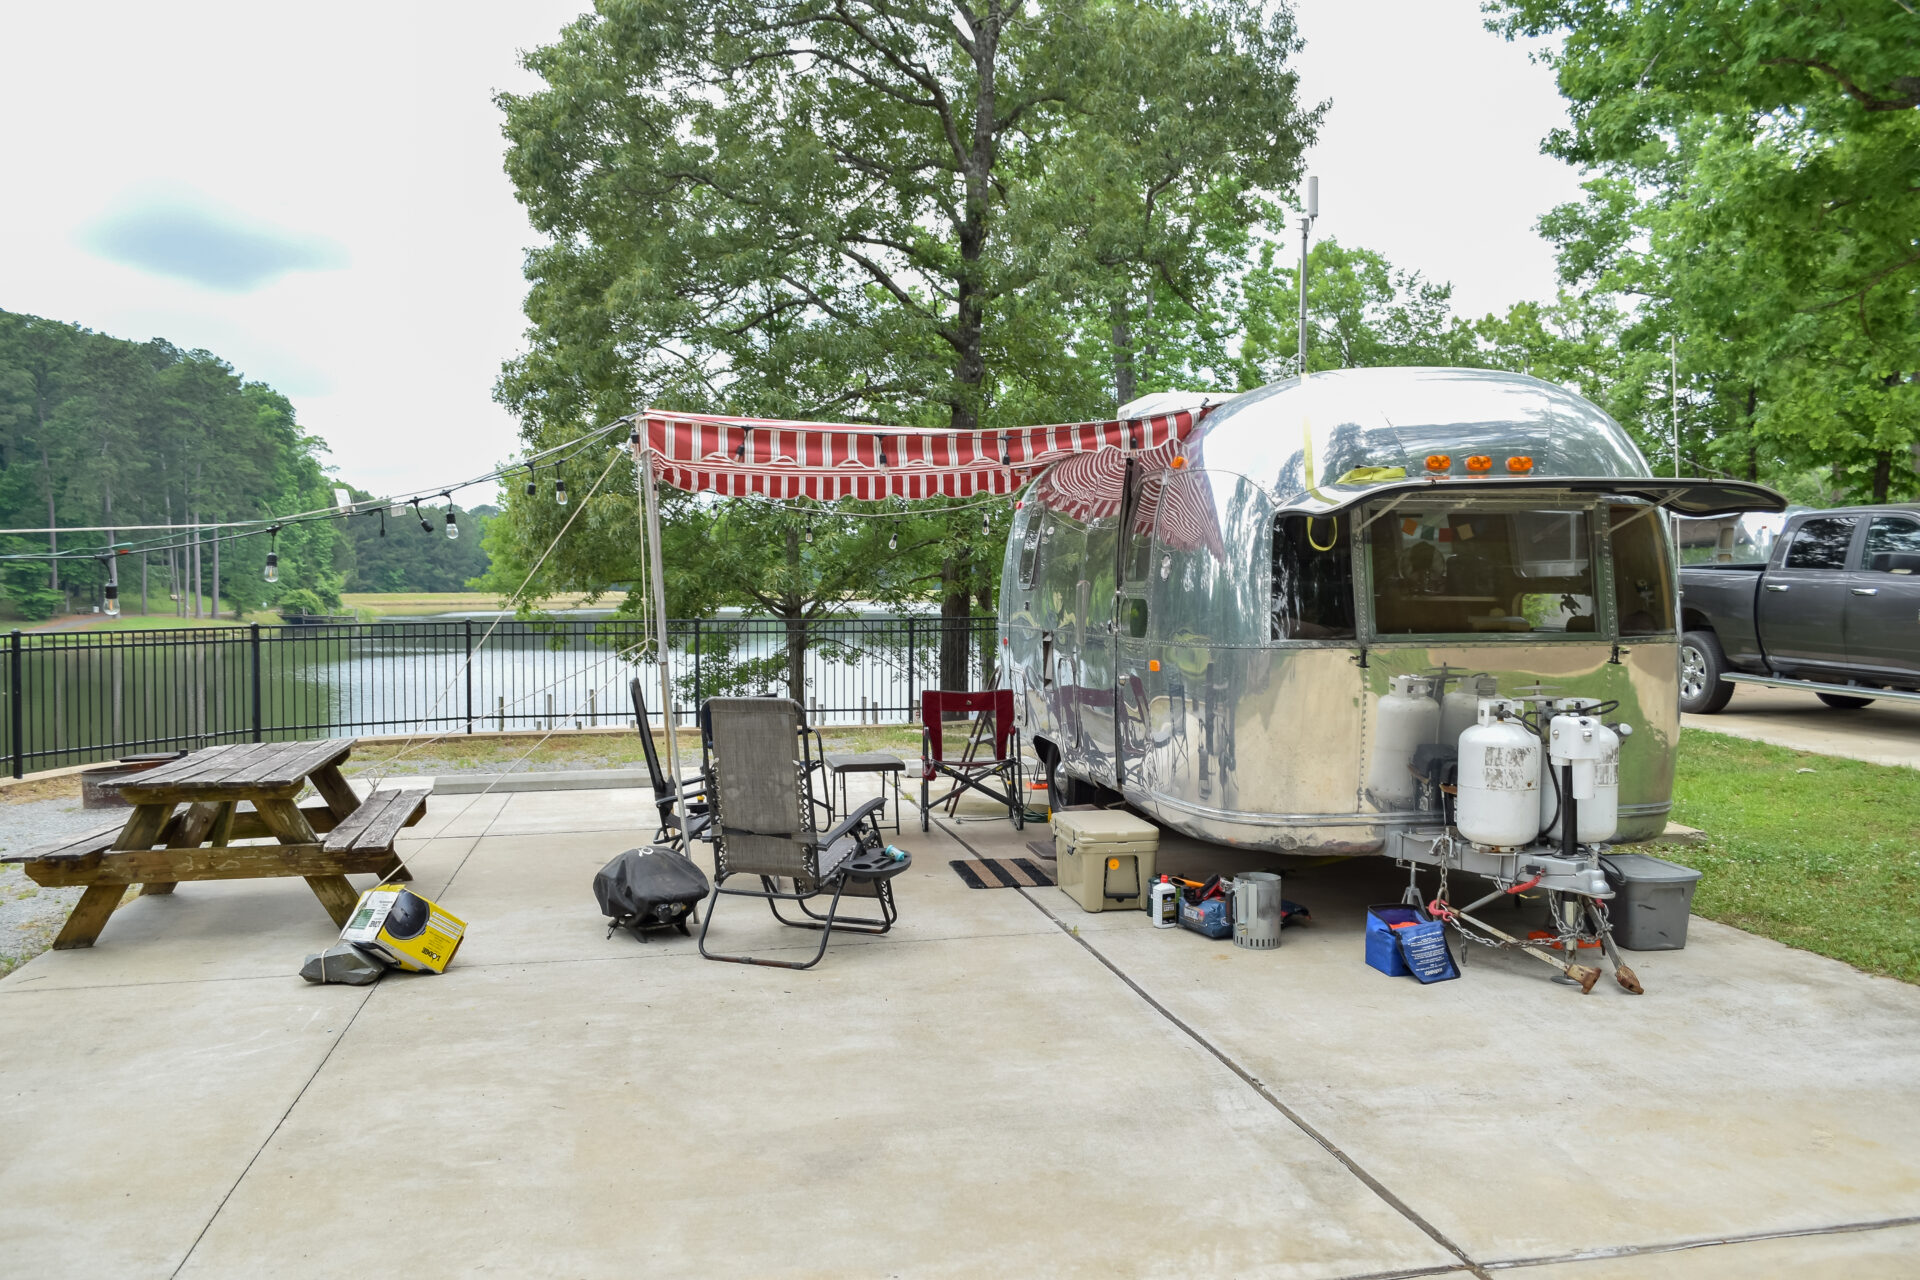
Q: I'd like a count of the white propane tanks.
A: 2